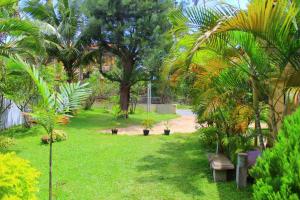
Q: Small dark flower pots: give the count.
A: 3